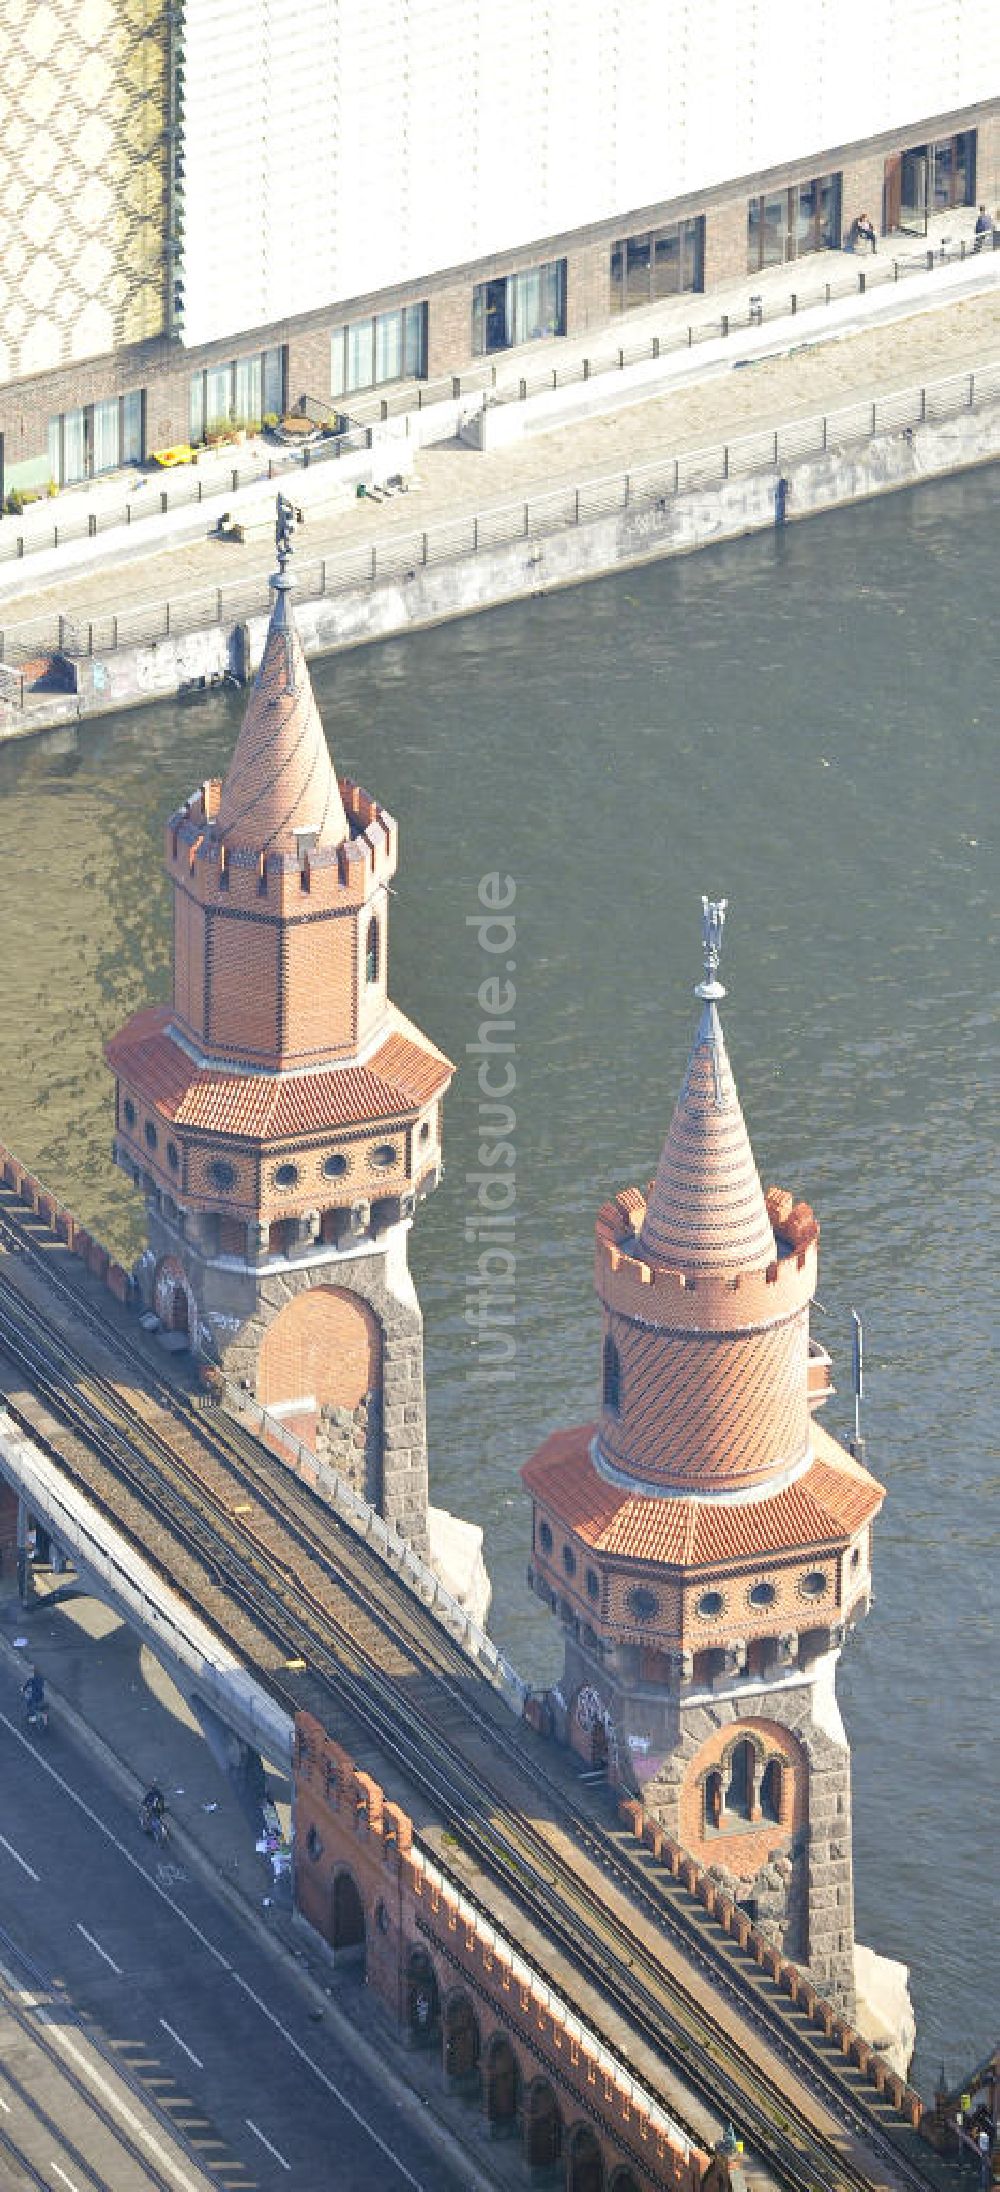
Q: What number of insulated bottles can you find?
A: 0